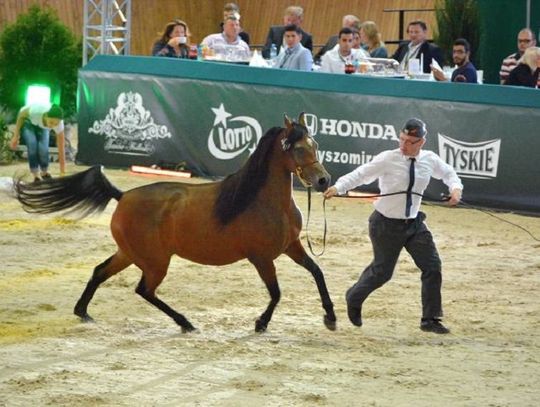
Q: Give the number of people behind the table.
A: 13